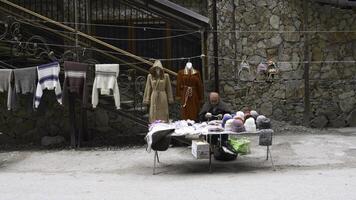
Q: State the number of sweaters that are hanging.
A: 5